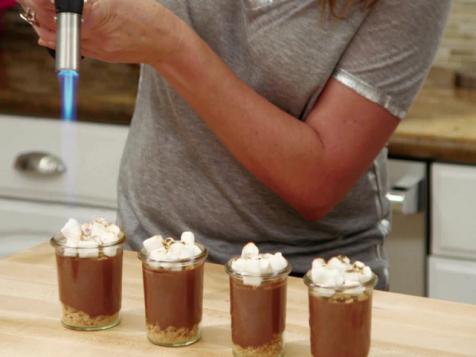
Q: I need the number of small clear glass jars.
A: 4